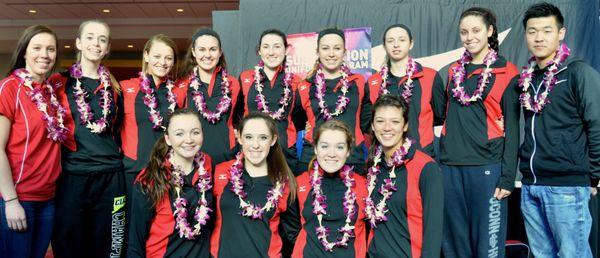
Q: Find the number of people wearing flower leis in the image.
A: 13